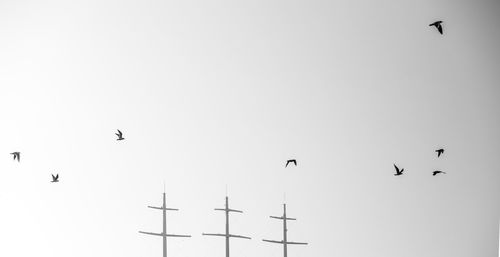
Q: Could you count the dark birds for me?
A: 8